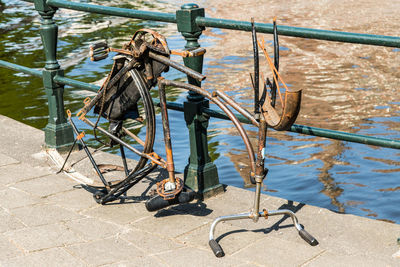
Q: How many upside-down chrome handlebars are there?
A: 1